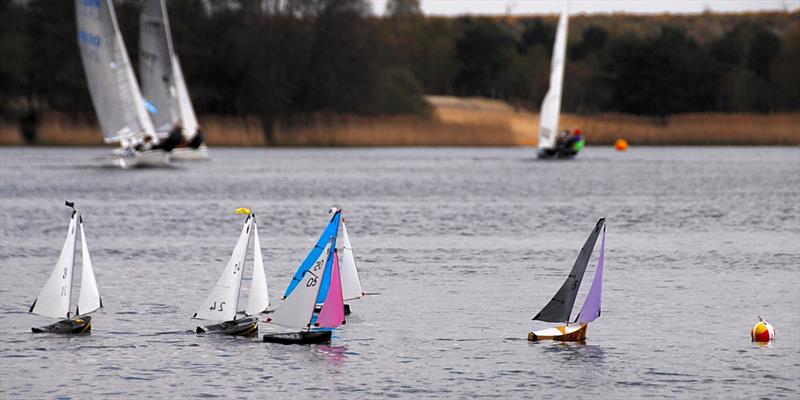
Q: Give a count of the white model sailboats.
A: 2